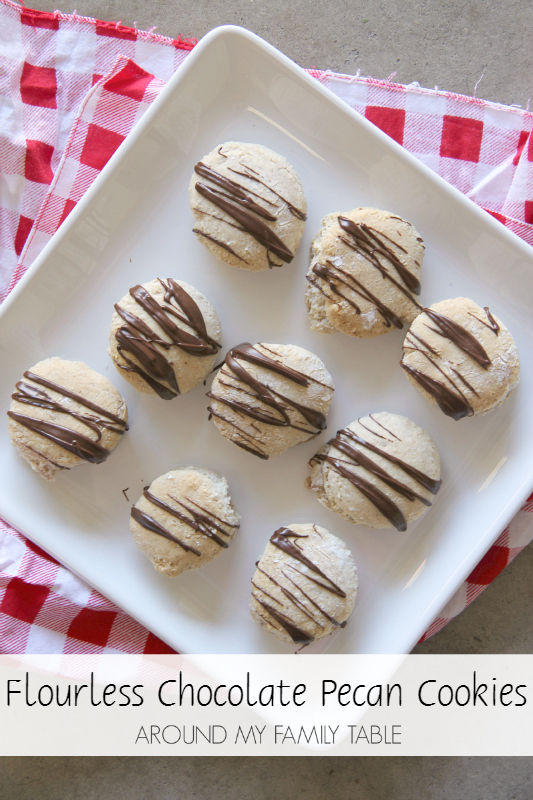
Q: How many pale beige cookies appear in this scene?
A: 9